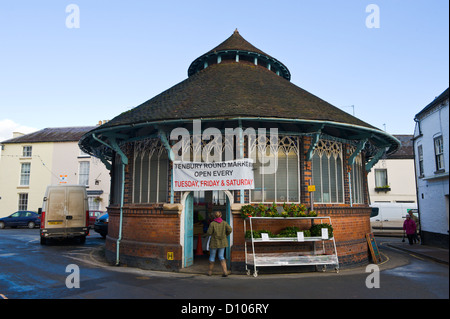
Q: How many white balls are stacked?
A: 0